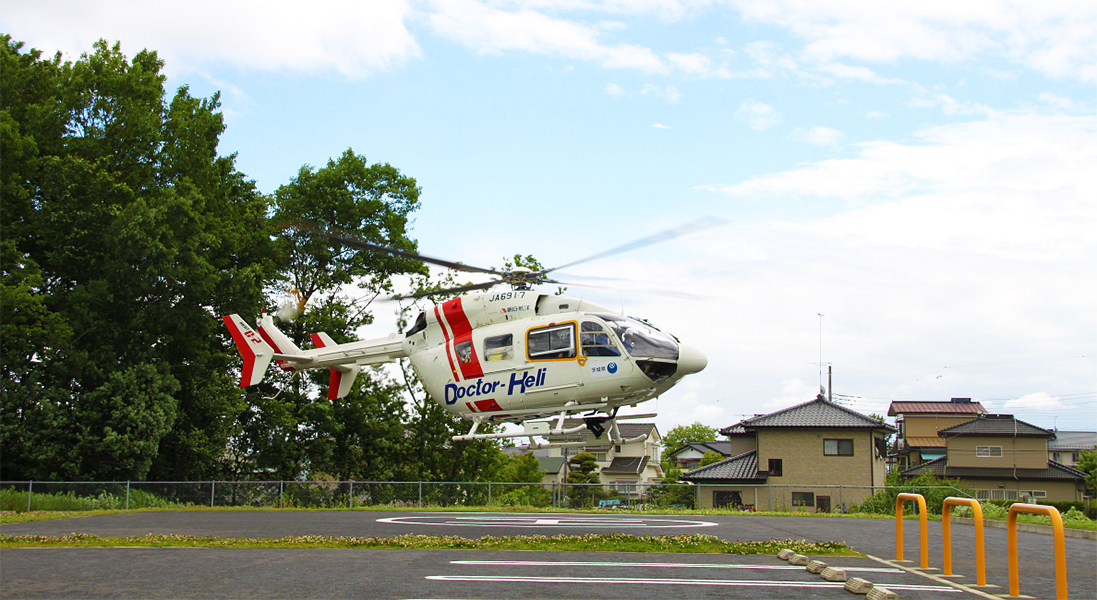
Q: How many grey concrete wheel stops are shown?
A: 6